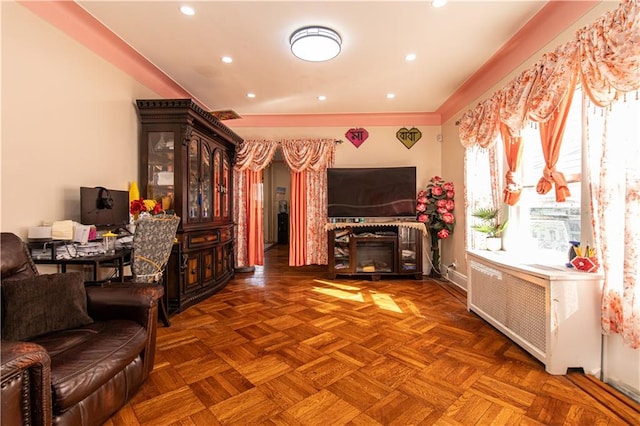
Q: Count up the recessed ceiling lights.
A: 7